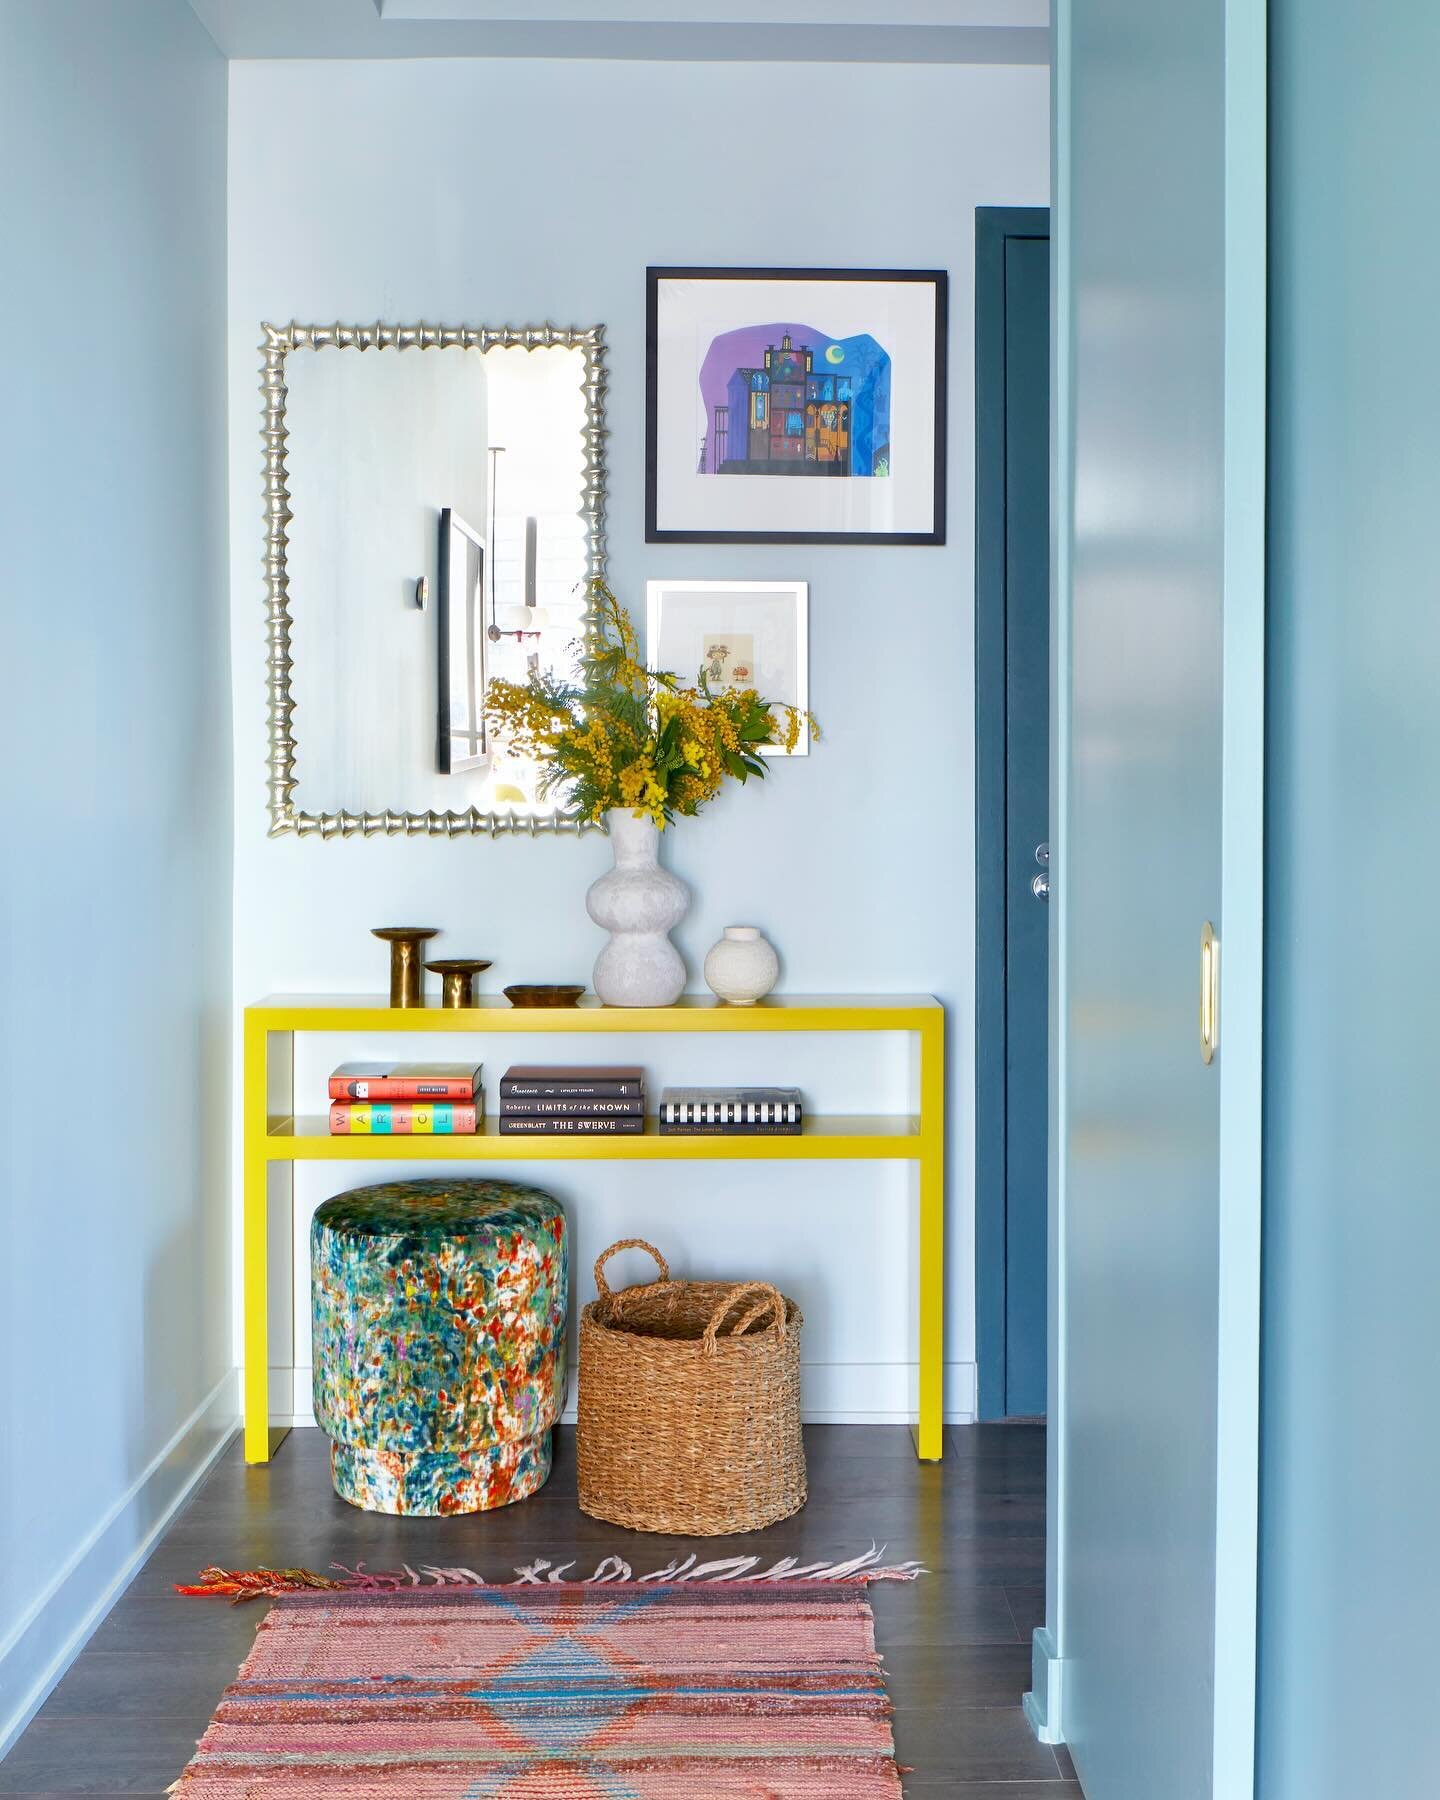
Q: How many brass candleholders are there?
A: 2